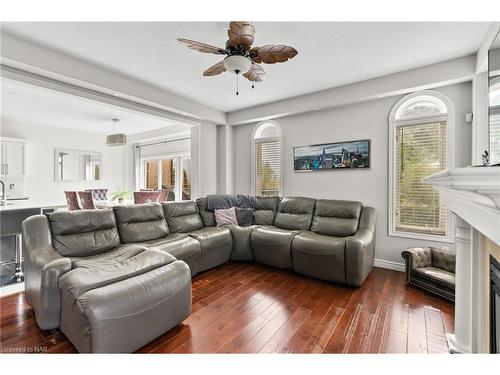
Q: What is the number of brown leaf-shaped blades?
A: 5